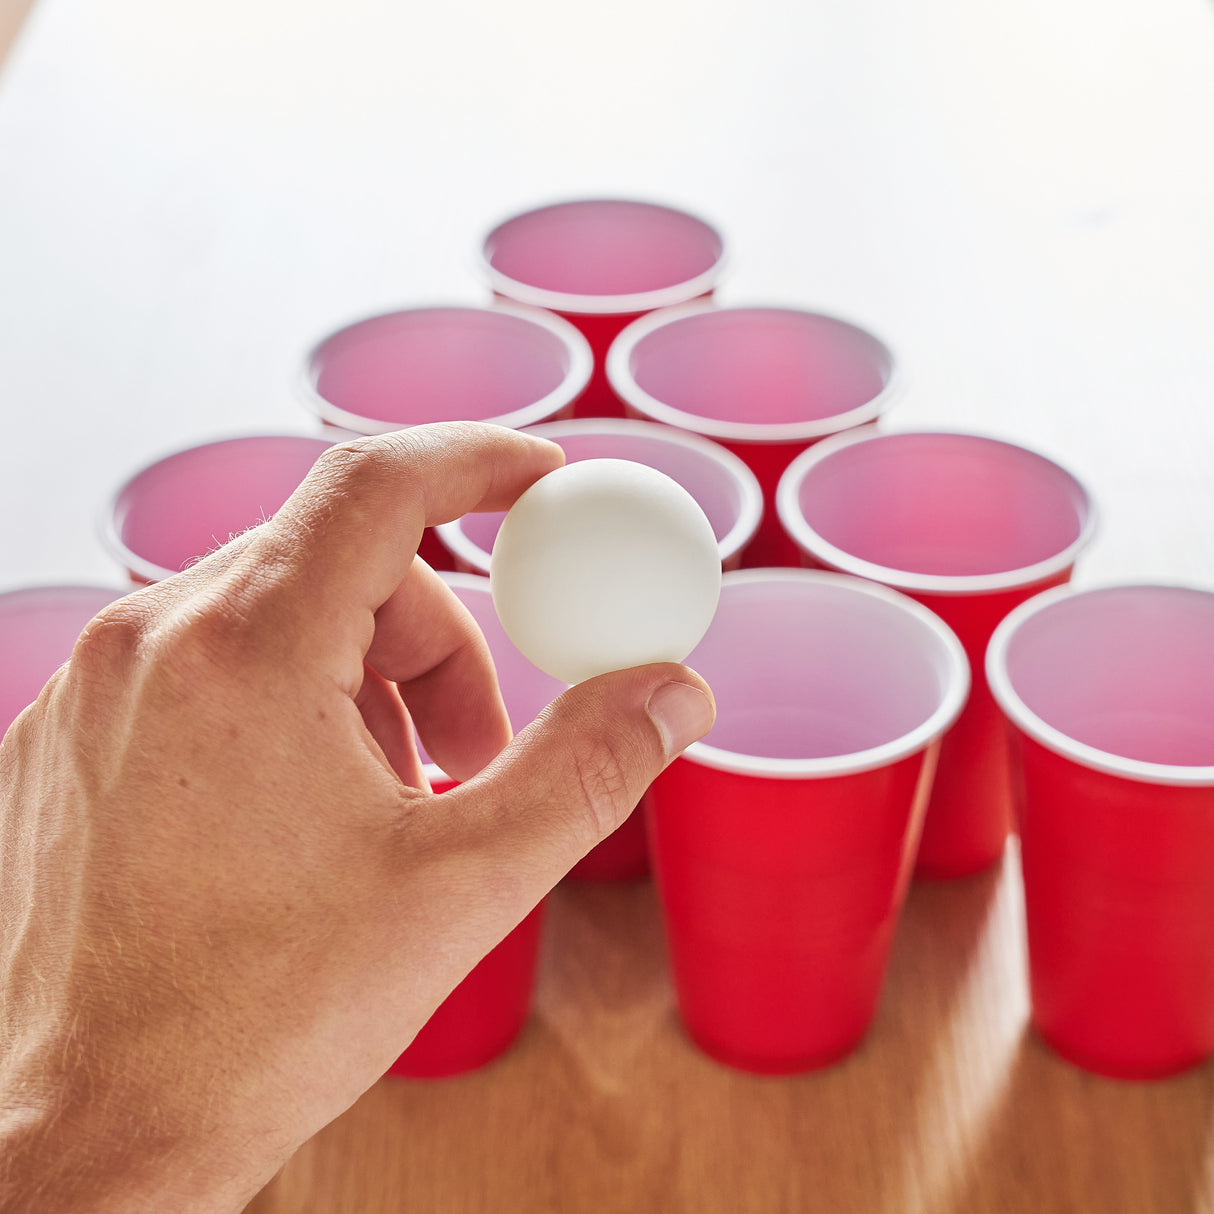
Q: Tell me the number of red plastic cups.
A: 10